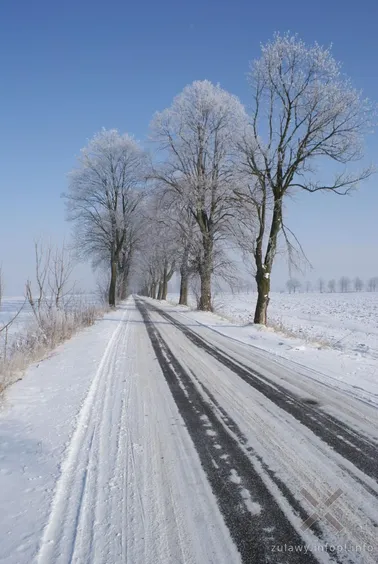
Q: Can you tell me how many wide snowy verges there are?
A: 2